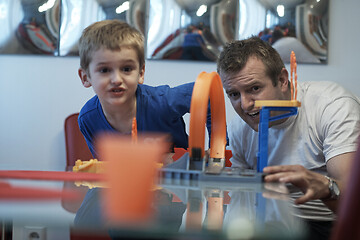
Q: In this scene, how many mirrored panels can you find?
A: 4